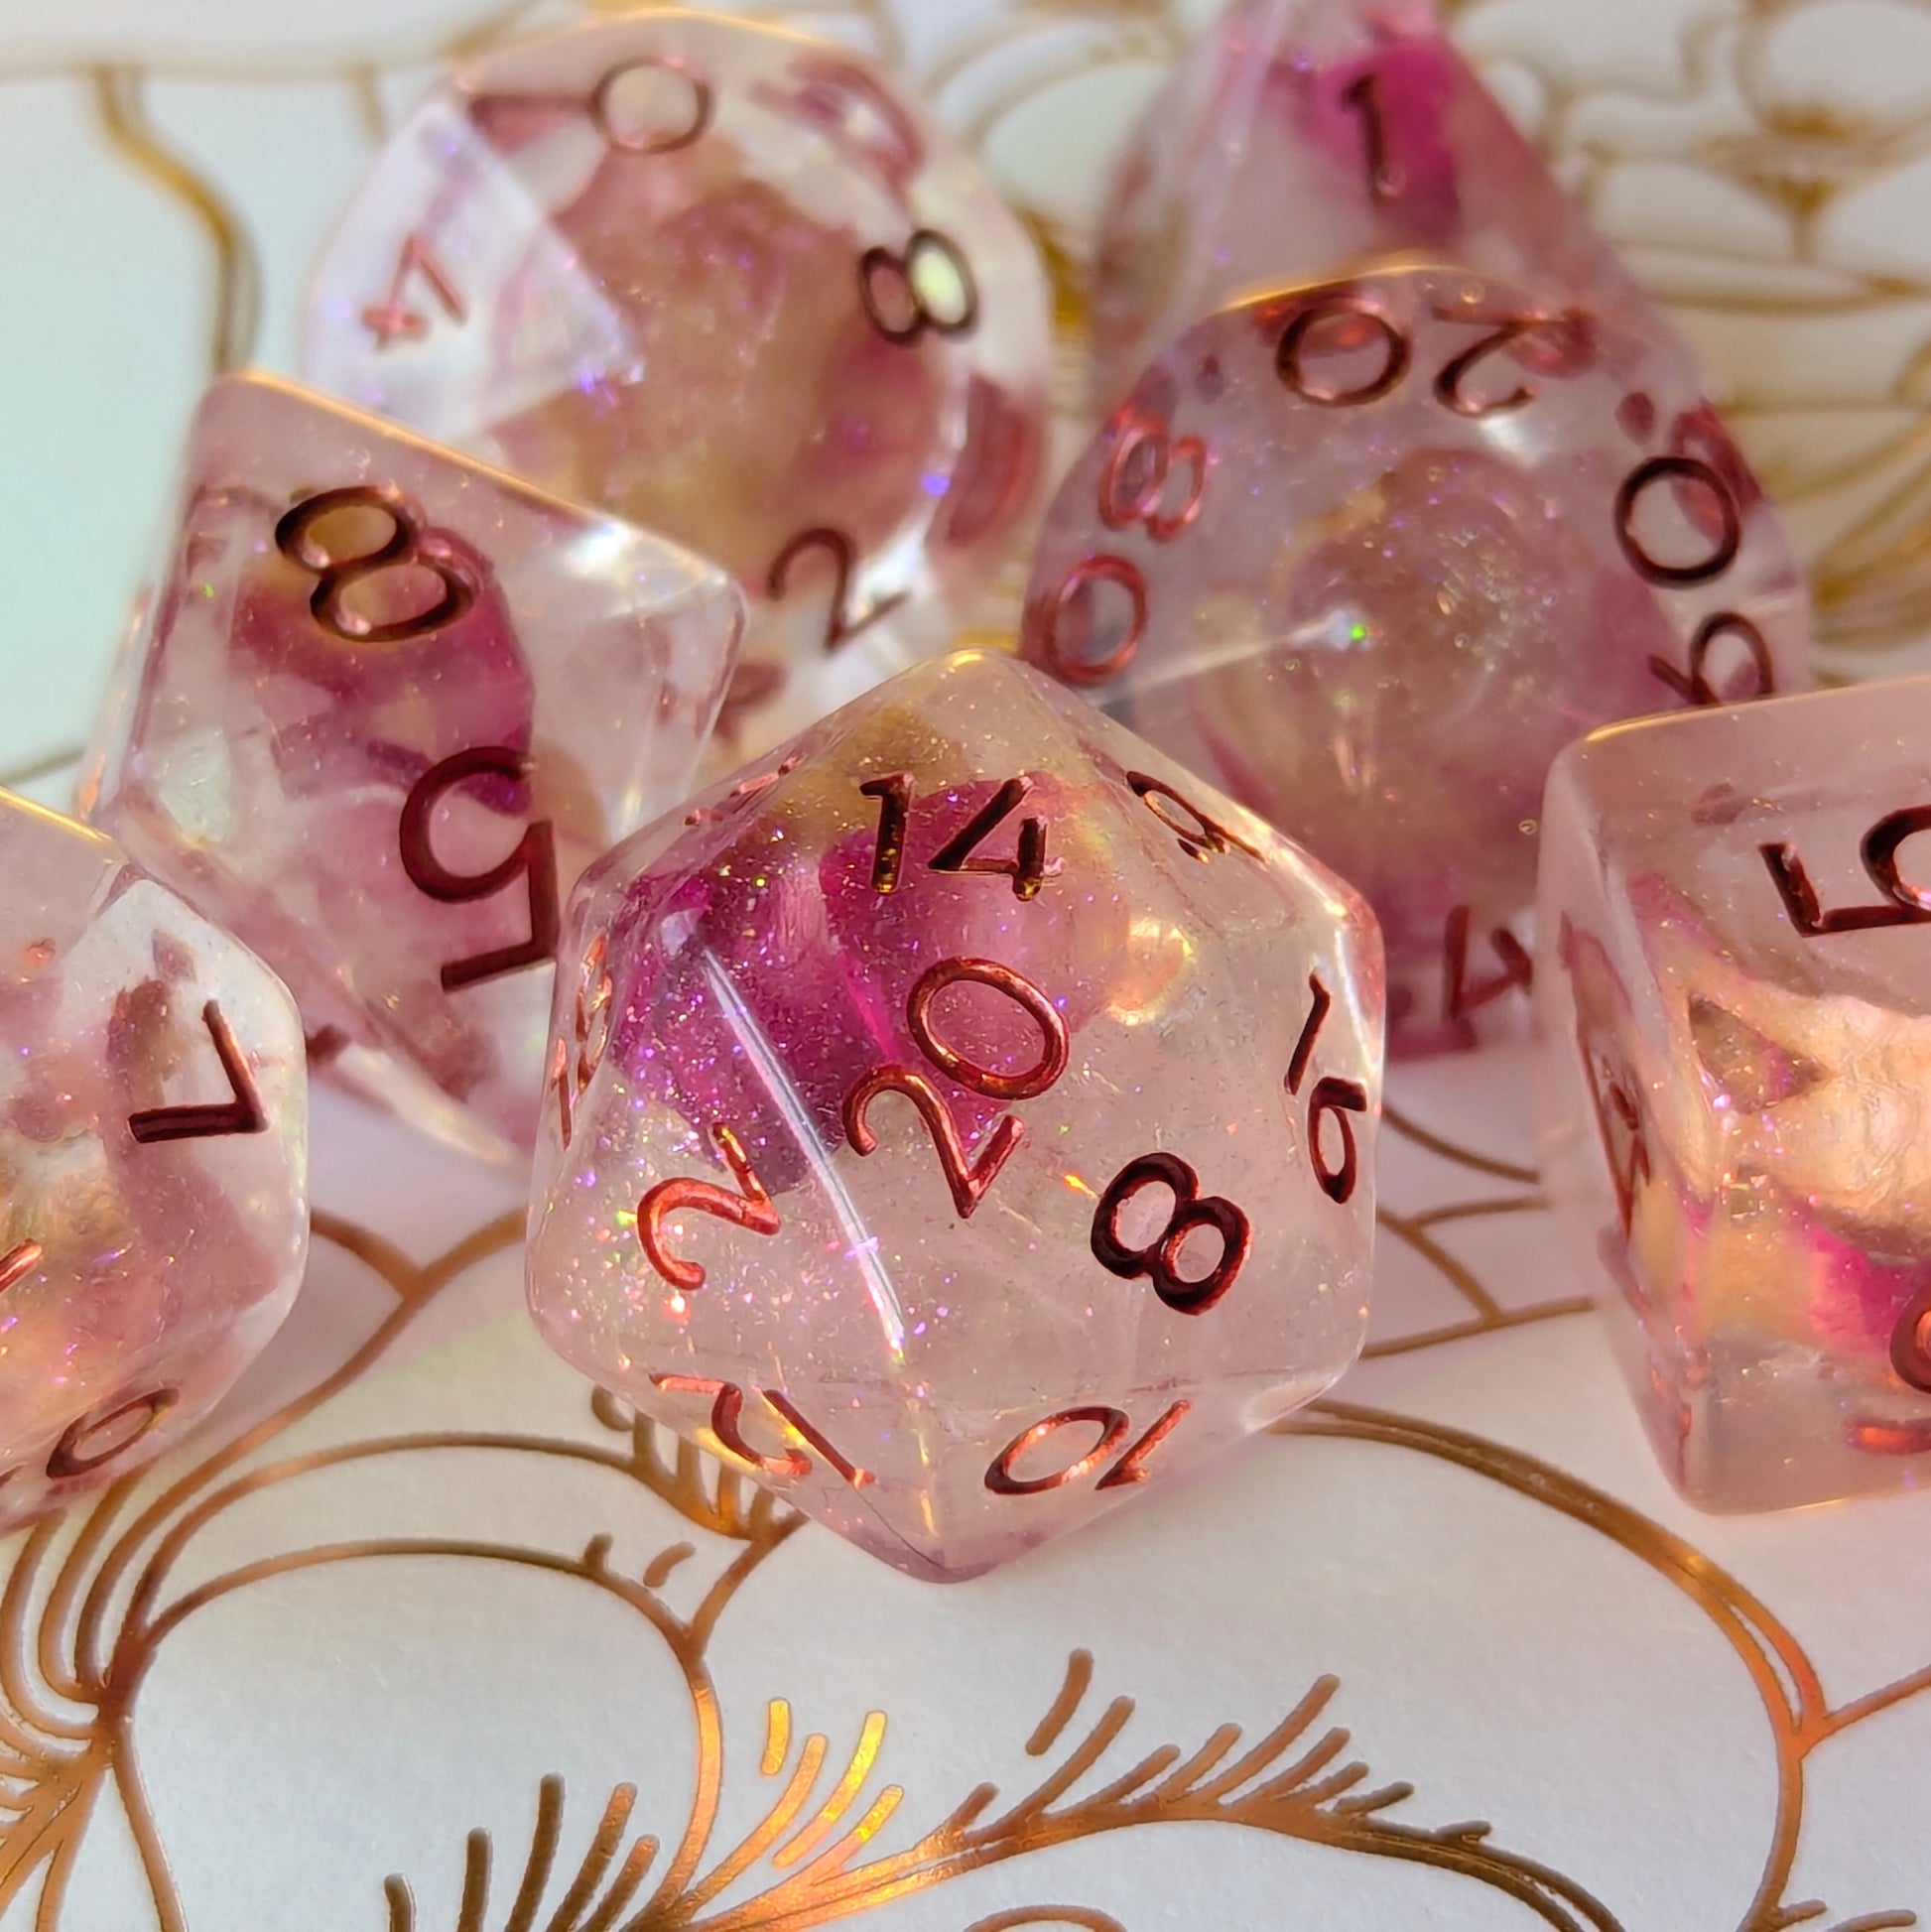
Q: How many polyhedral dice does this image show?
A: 7